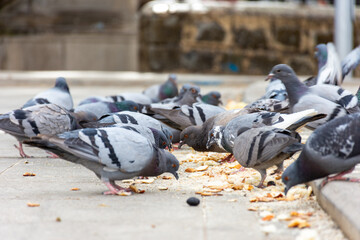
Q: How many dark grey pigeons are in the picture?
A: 1